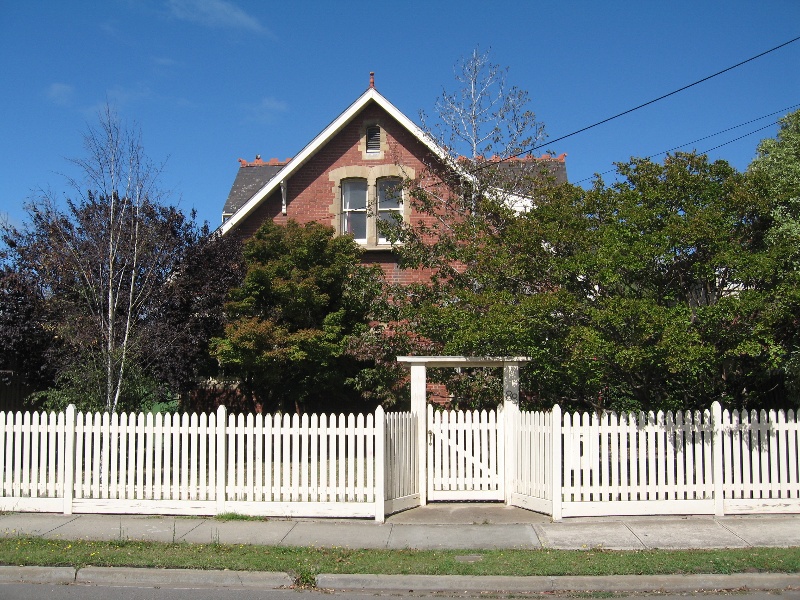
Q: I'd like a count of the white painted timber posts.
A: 7